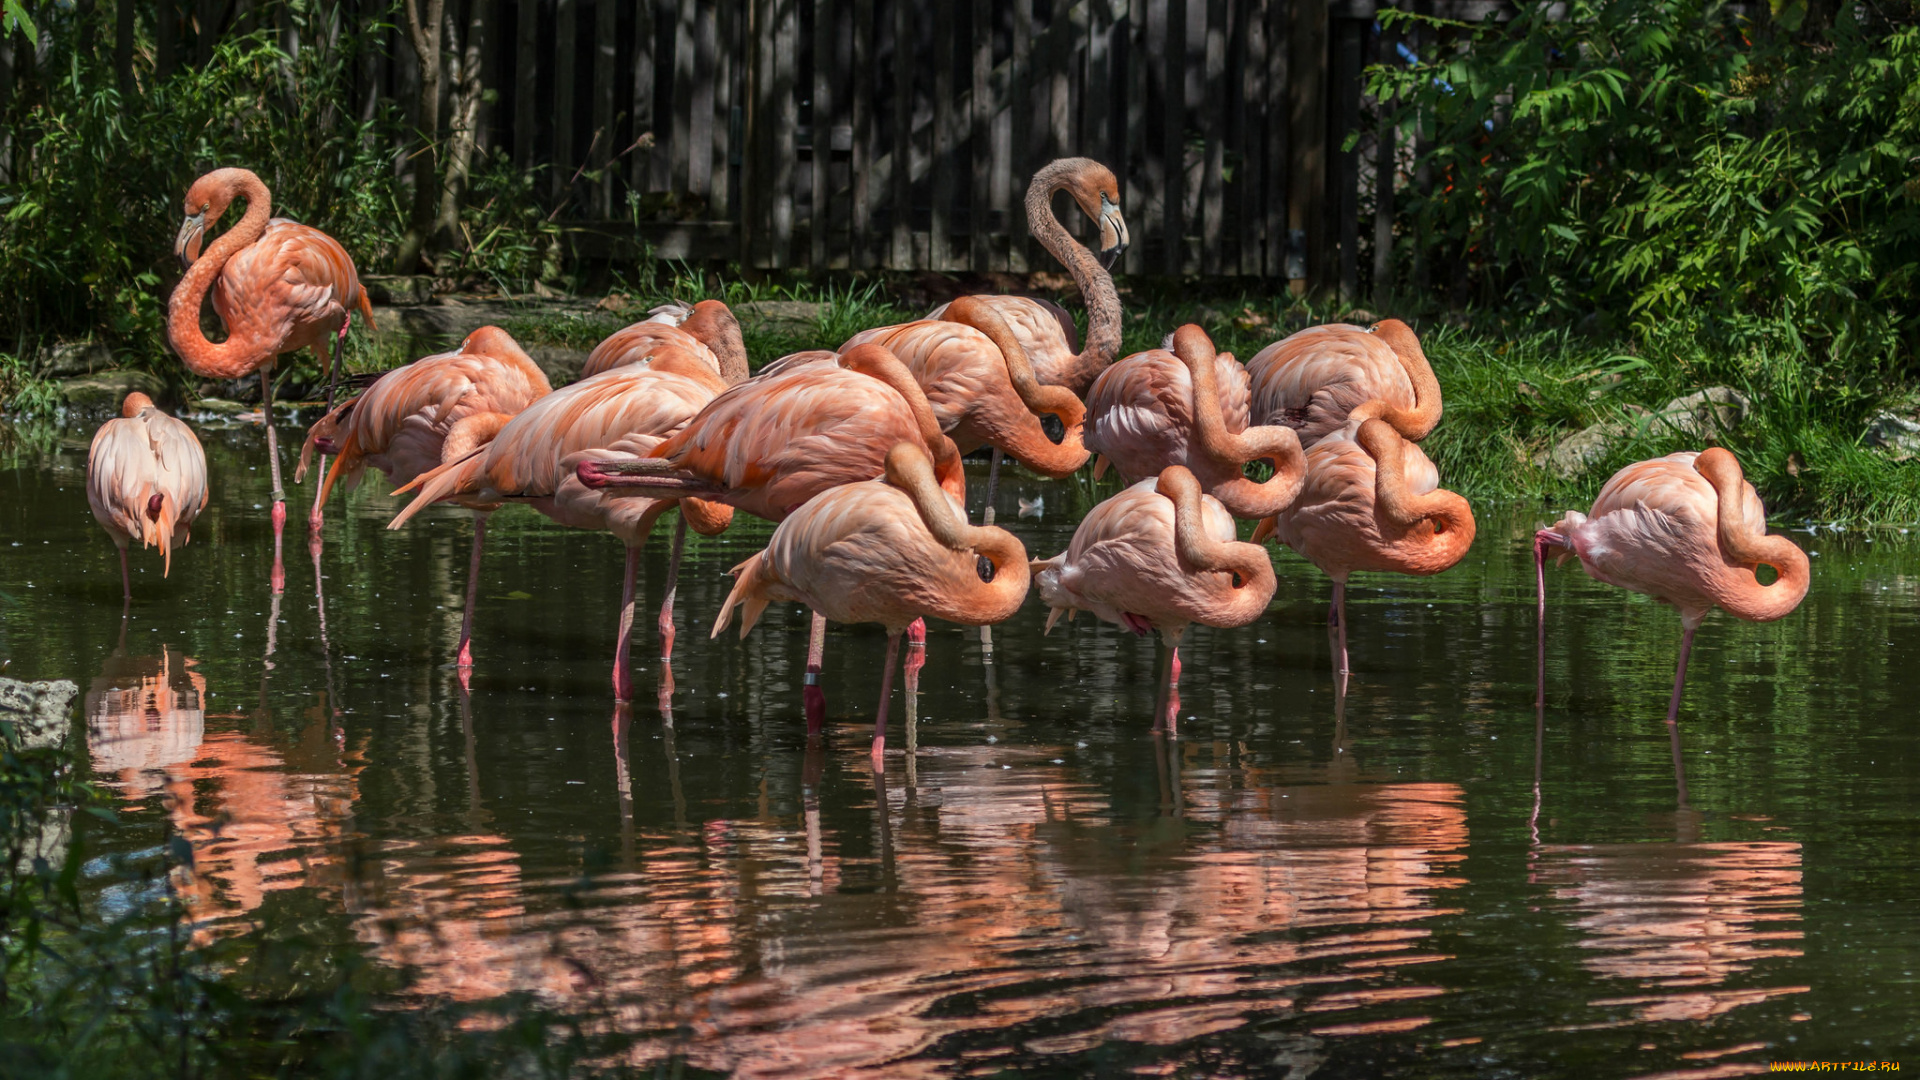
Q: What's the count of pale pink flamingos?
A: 14